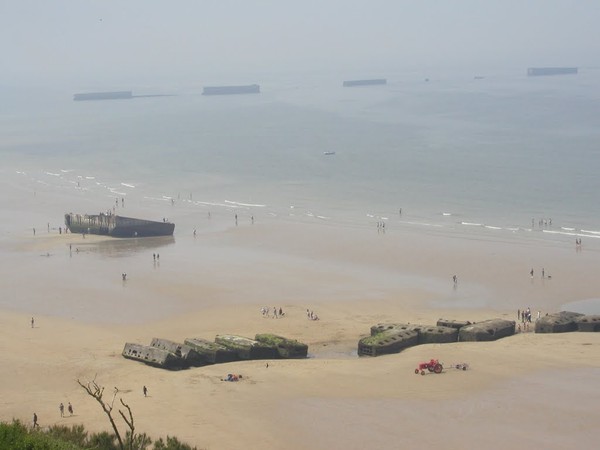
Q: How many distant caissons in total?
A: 4